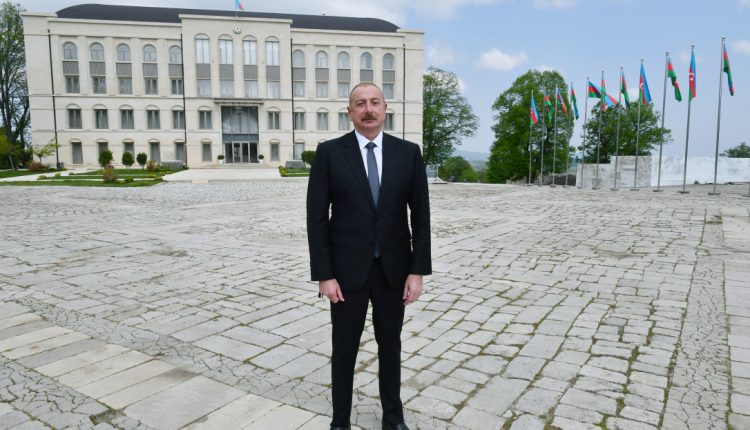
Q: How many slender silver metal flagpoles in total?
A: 11